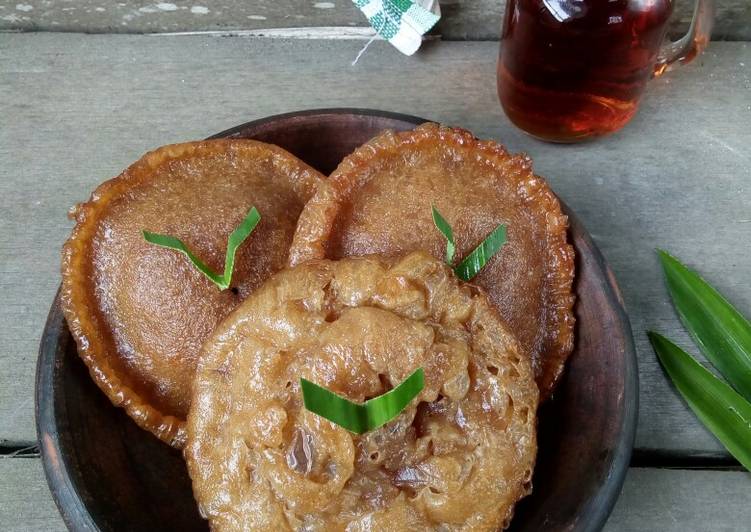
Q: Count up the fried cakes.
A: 3